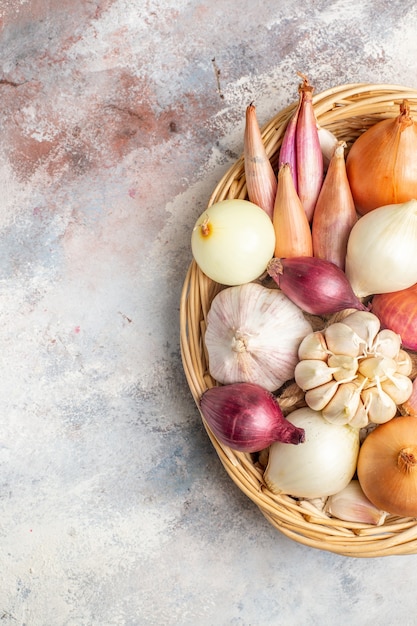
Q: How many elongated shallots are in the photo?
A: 5